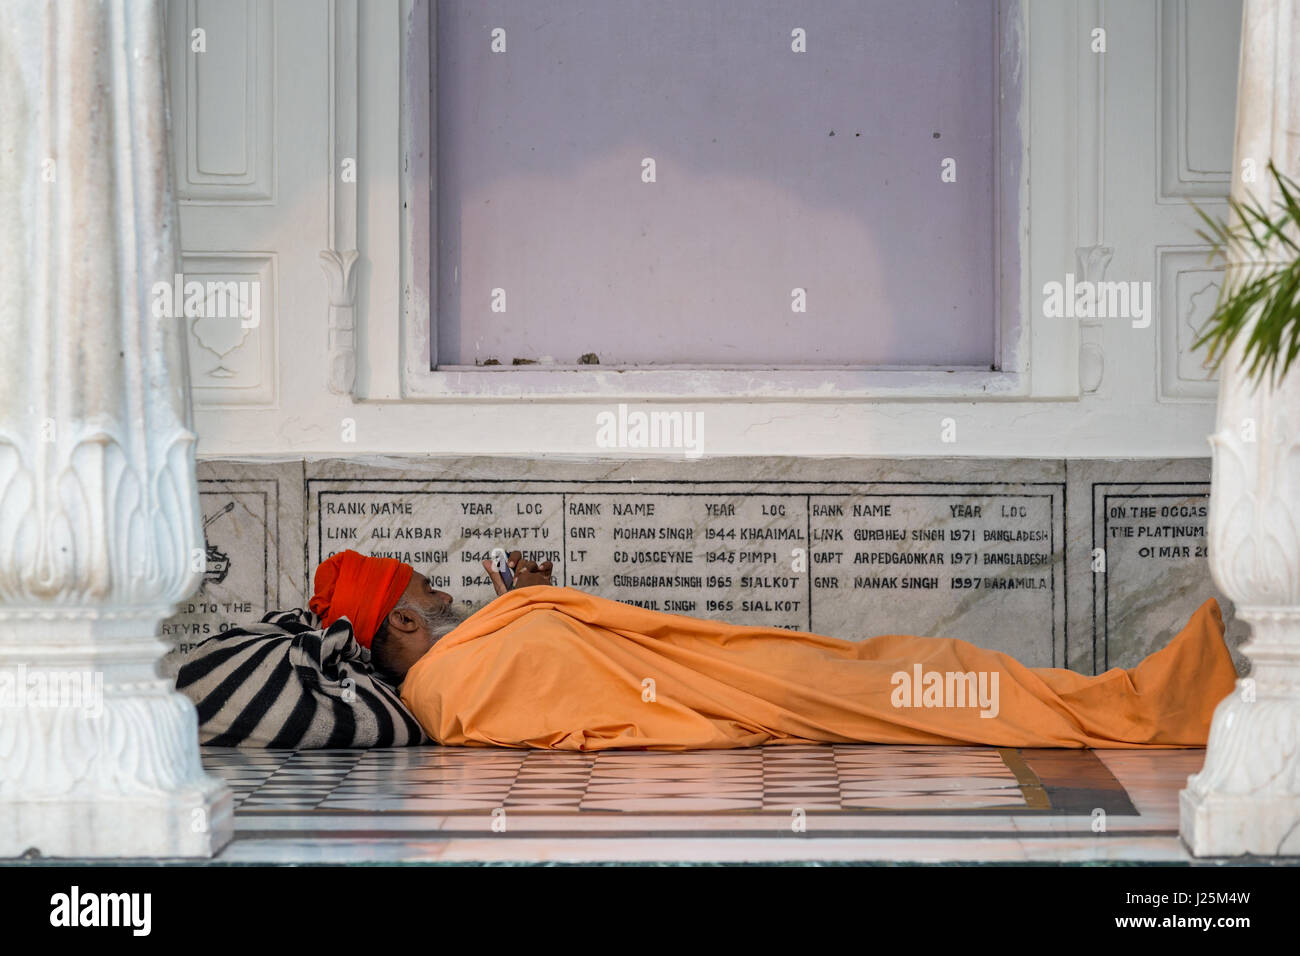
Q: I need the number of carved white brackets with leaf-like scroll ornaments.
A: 2